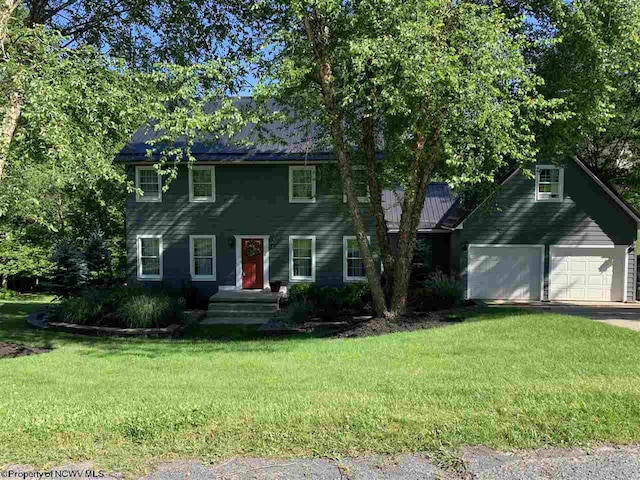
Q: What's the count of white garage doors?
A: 2